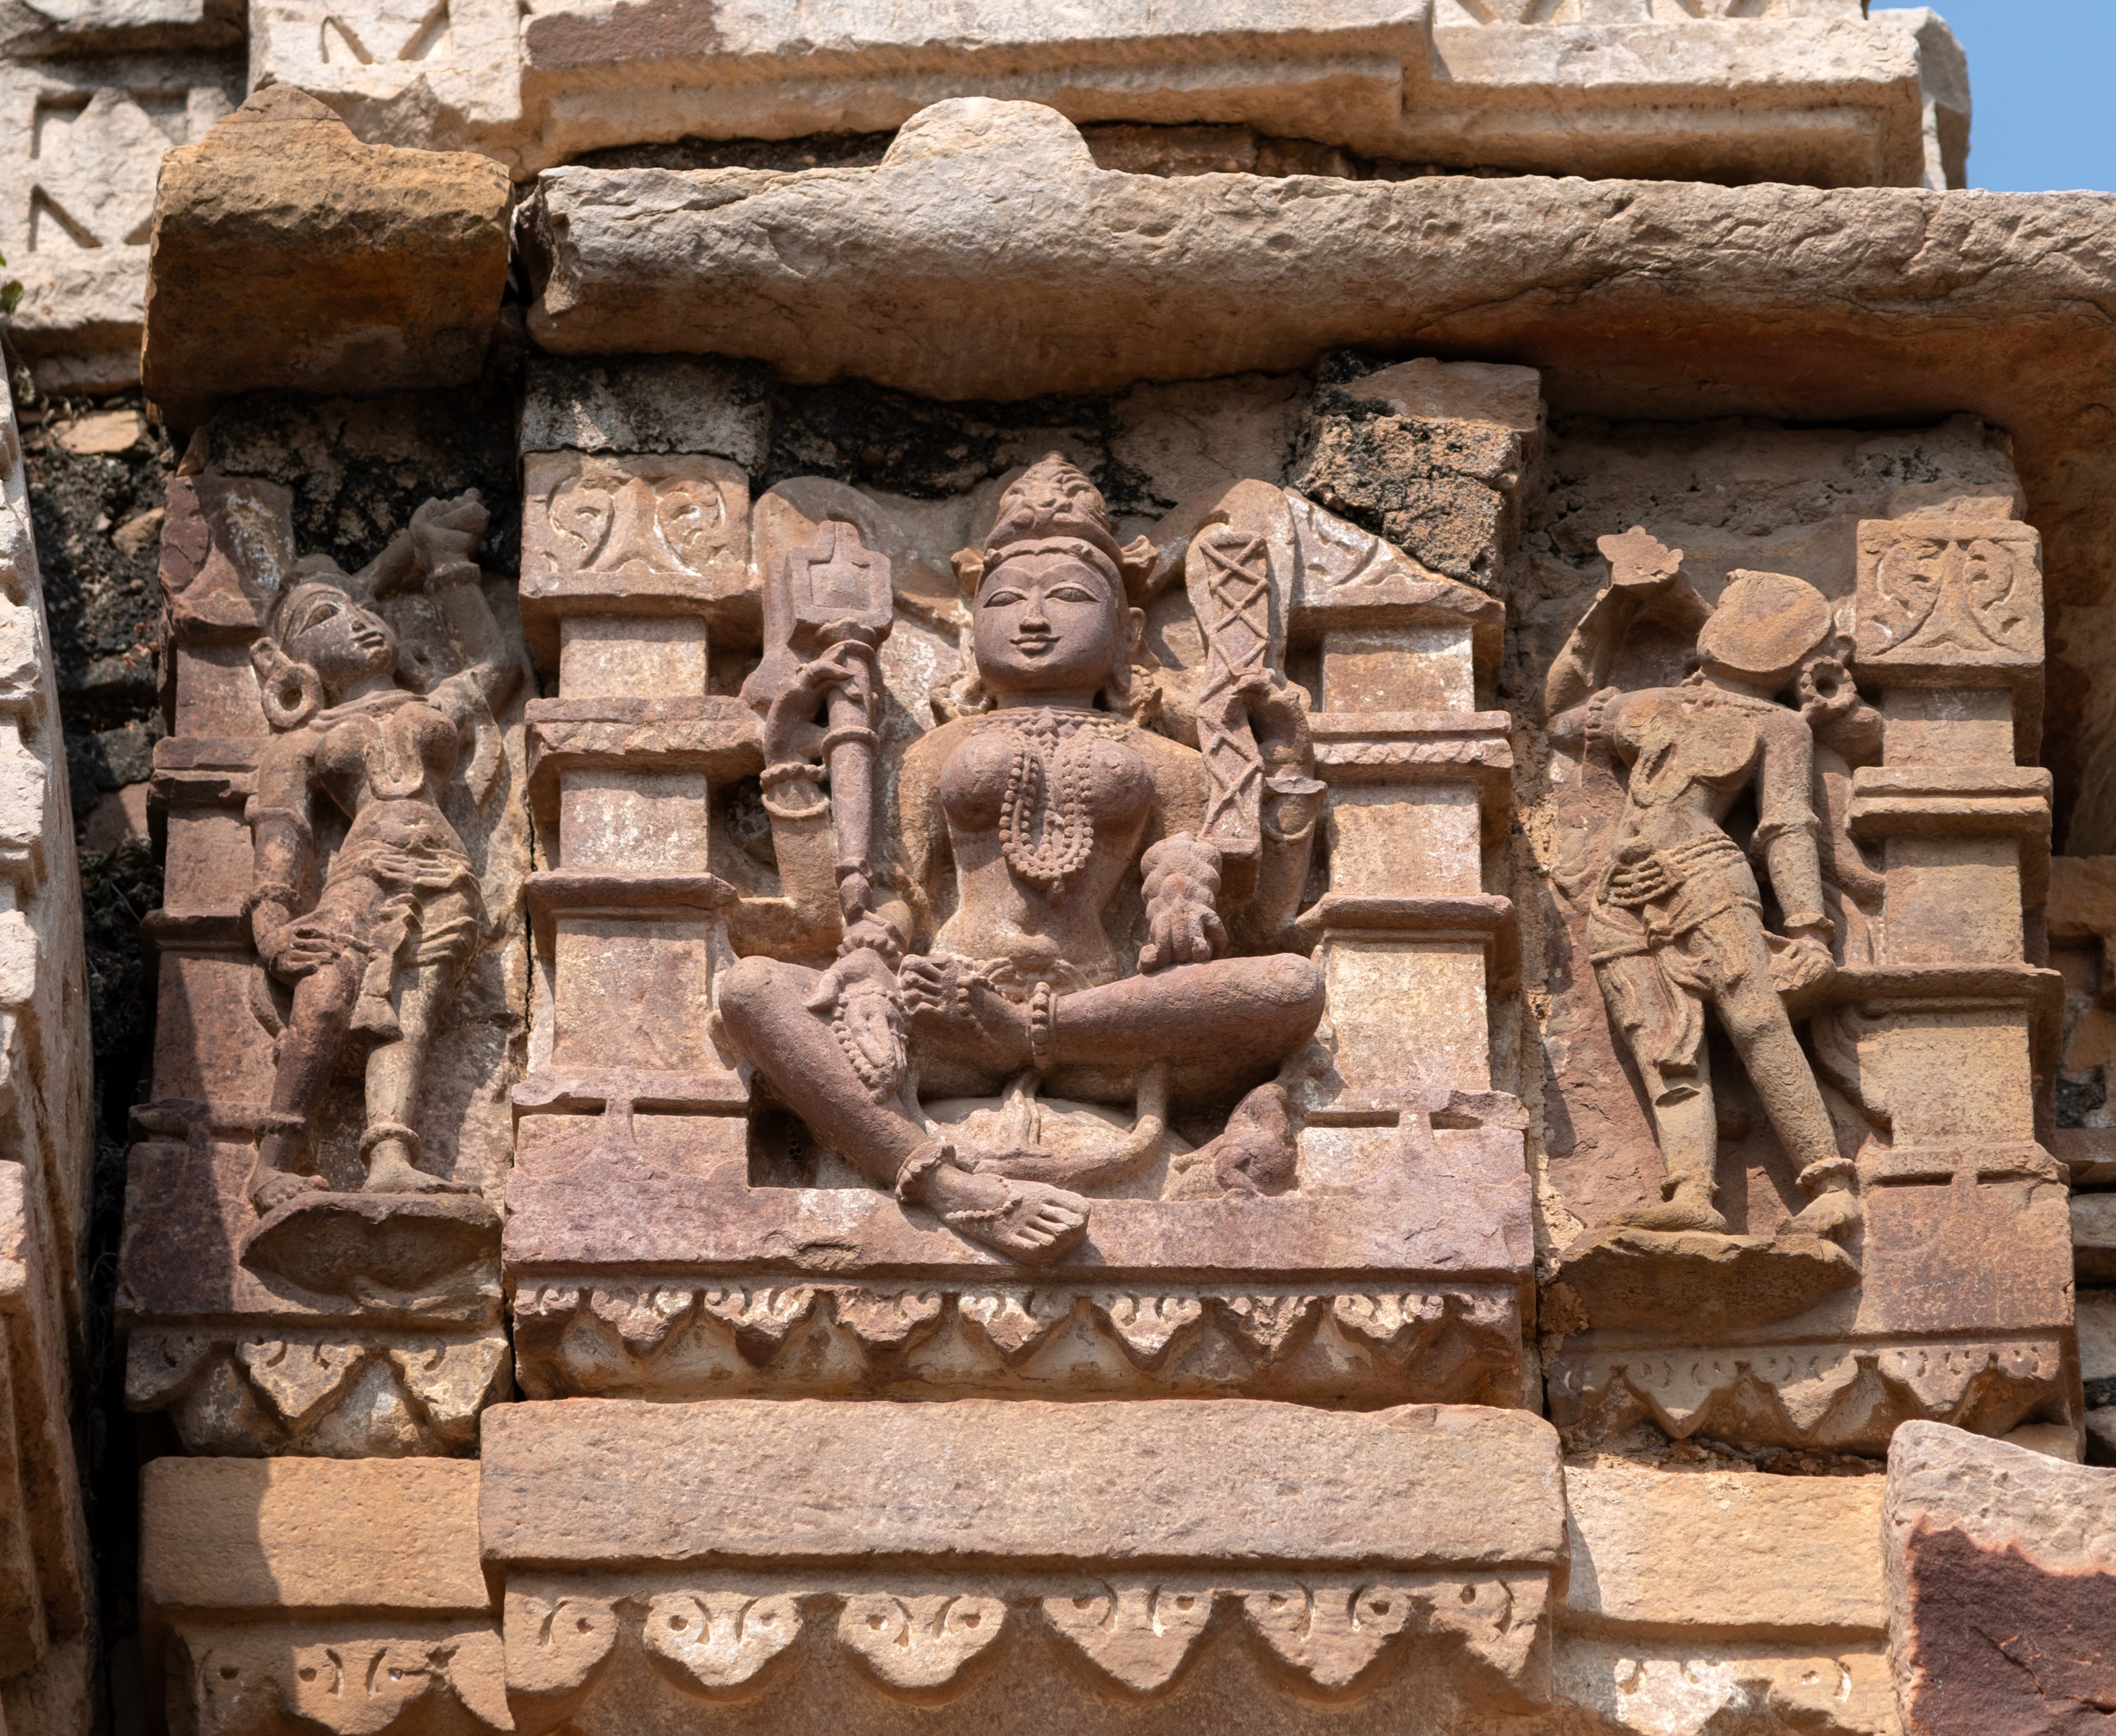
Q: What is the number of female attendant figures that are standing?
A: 2